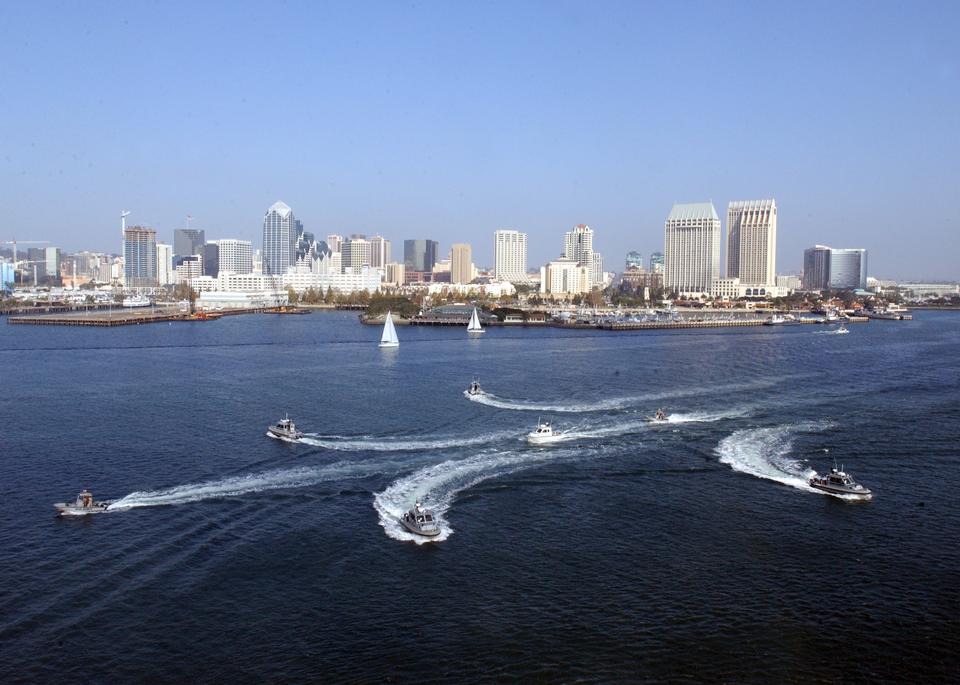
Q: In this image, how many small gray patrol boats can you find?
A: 6